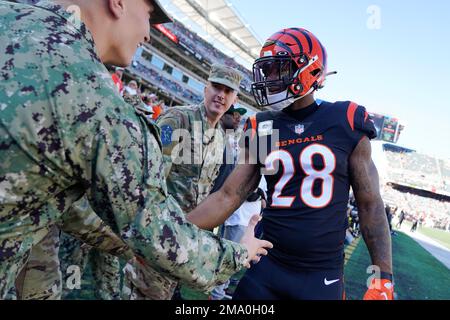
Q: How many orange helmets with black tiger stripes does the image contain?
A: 1